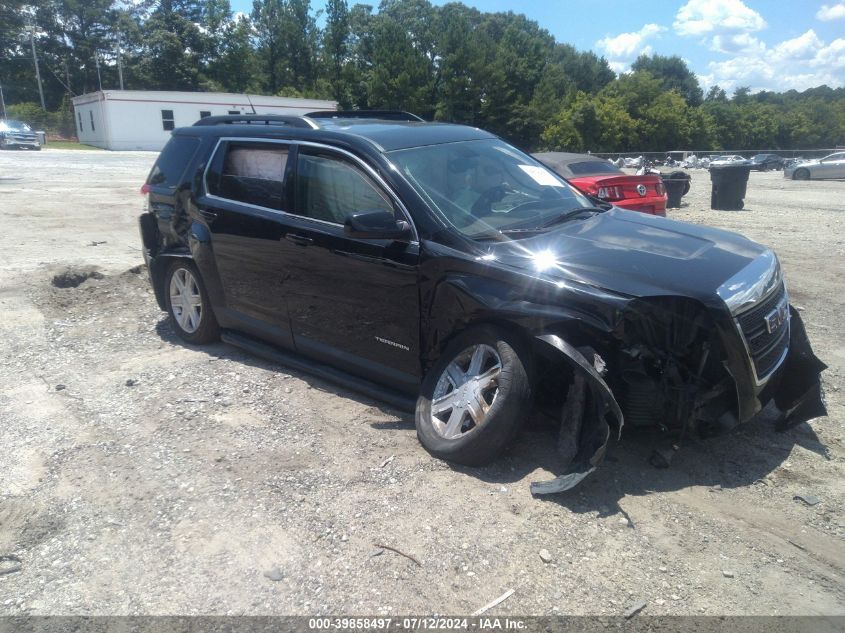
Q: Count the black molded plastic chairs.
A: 0